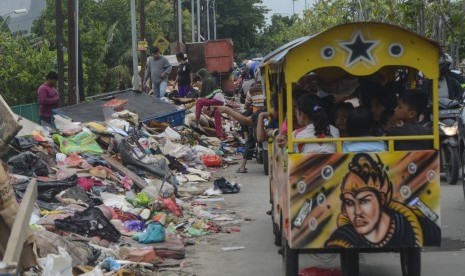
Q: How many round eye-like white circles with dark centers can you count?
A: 2